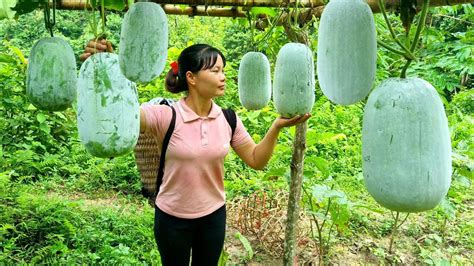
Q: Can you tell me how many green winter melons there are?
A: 7